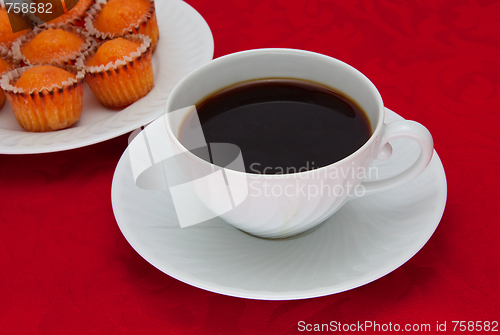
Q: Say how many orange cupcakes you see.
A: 7